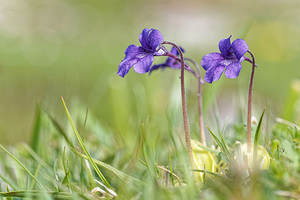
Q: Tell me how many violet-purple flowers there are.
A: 3